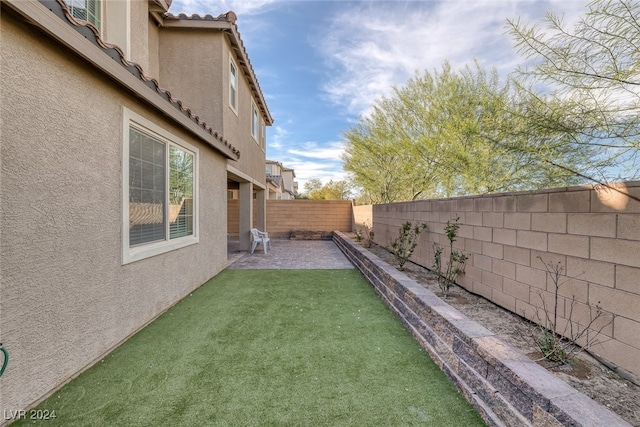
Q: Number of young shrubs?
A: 5